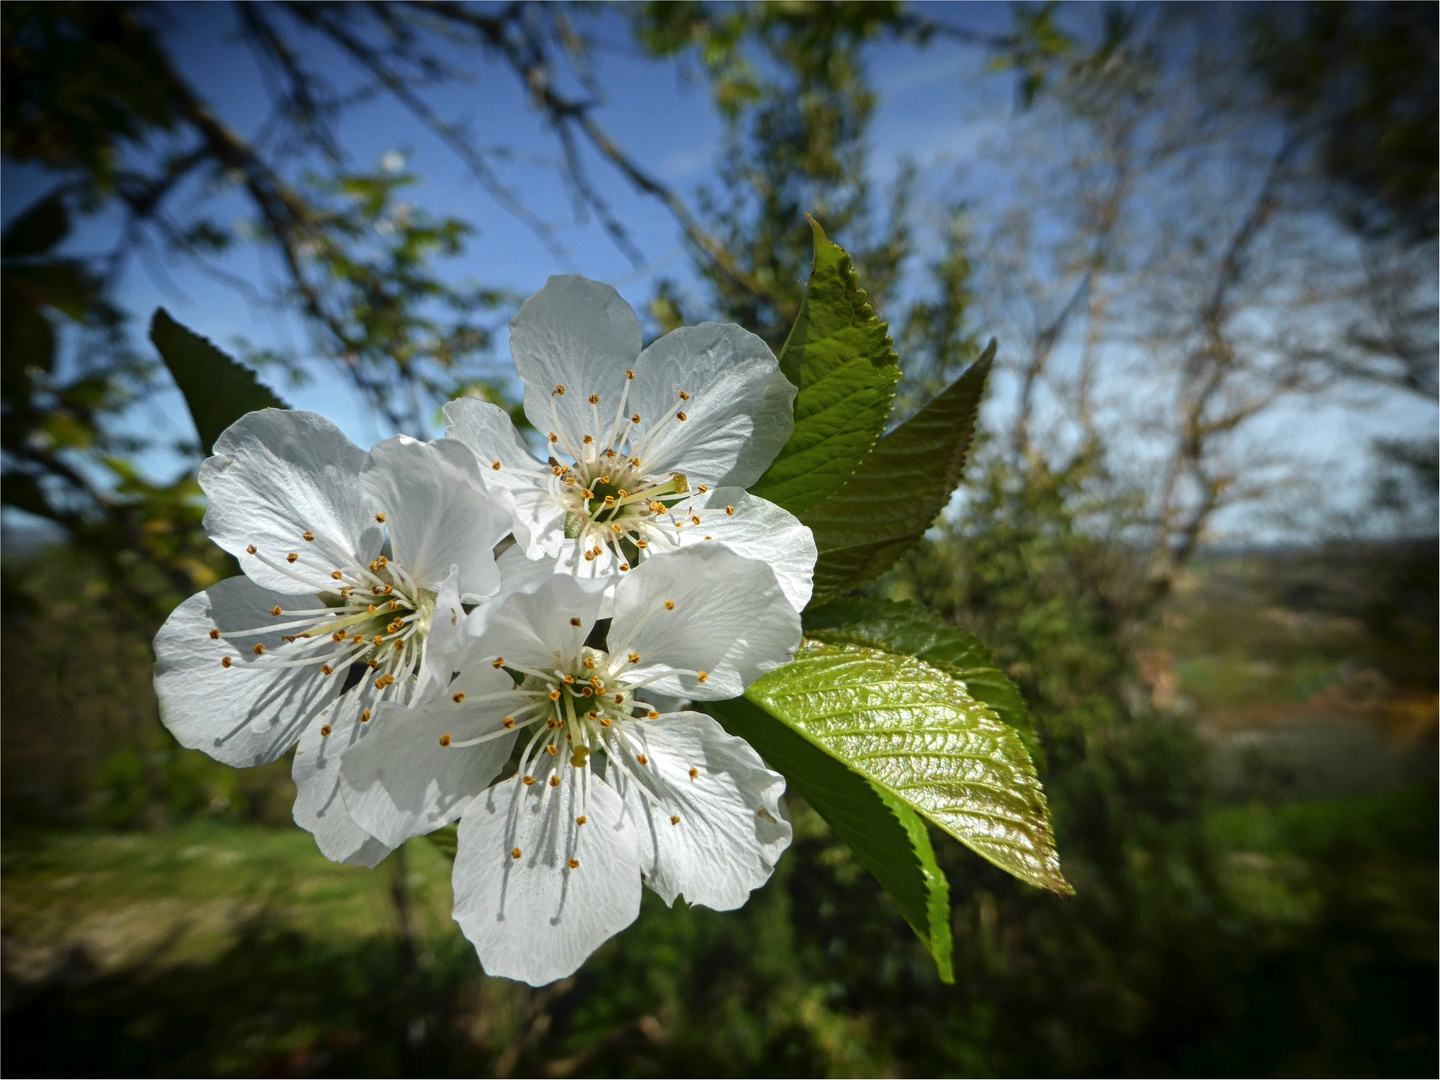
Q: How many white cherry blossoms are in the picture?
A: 3